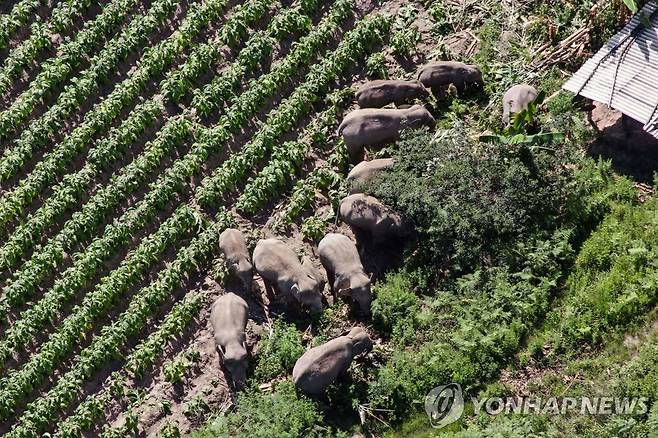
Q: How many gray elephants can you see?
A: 11